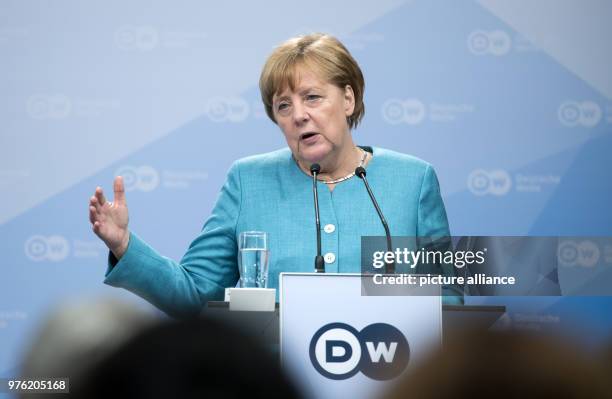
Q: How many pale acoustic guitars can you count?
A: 0